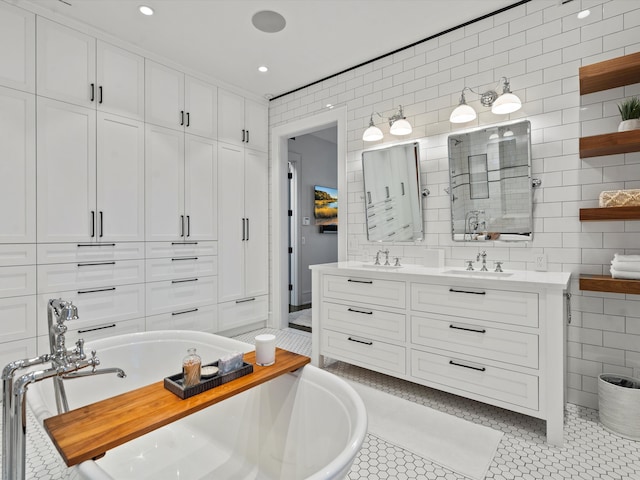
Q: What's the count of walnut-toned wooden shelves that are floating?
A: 4